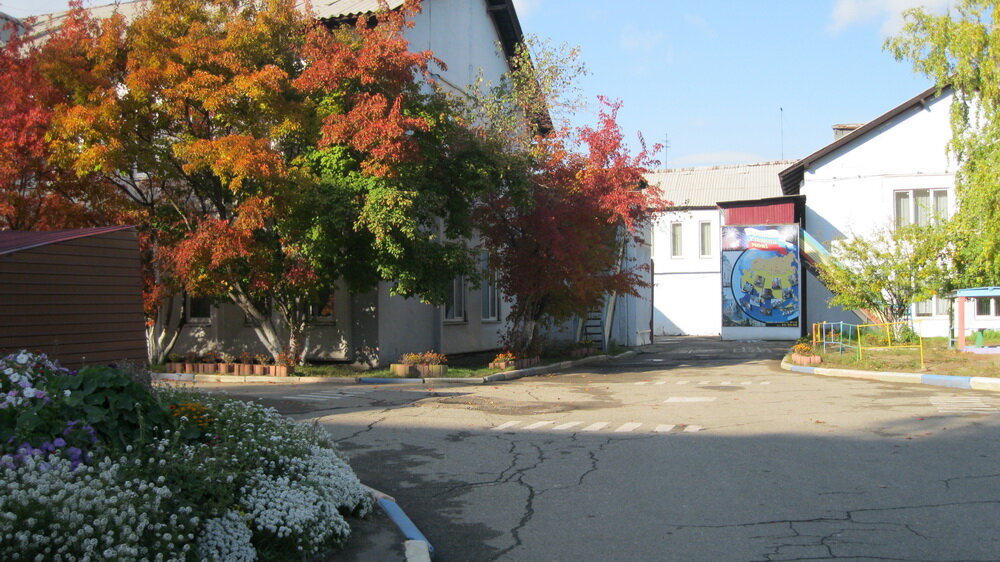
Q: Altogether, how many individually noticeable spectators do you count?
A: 0